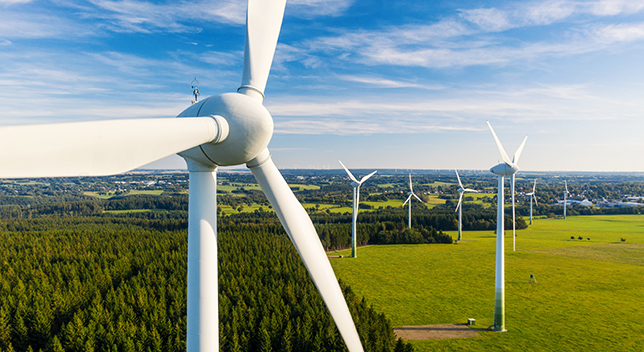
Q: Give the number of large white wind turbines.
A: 7